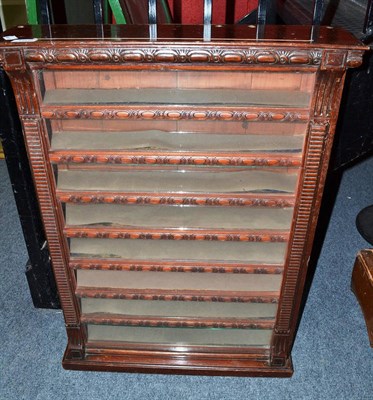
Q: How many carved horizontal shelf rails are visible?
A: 7